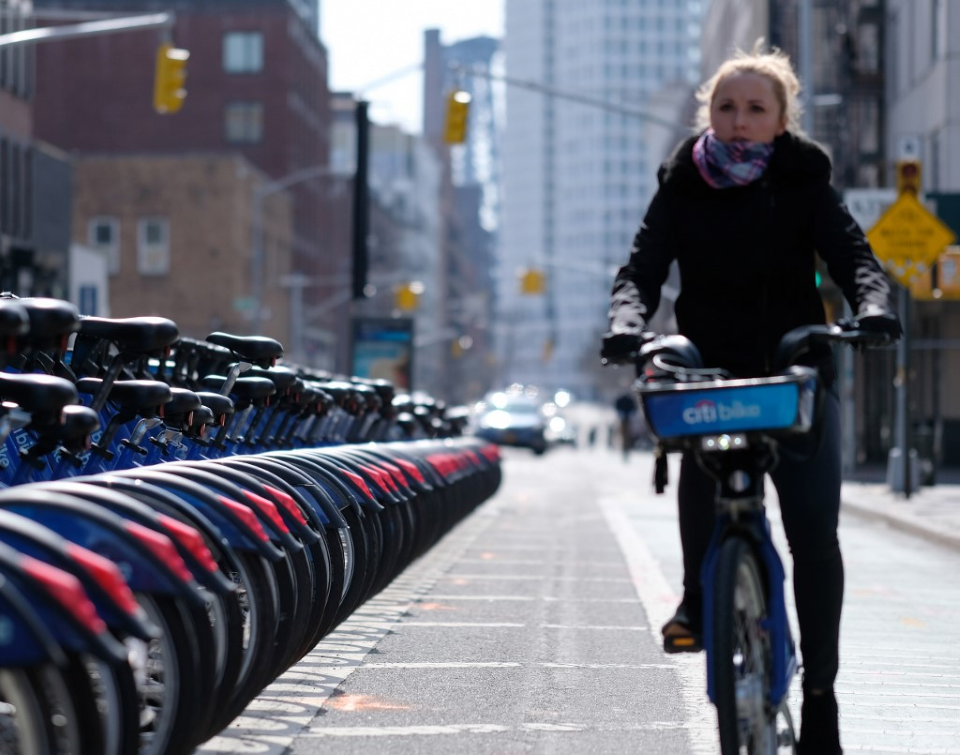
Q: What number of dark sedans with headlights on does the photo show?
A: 1